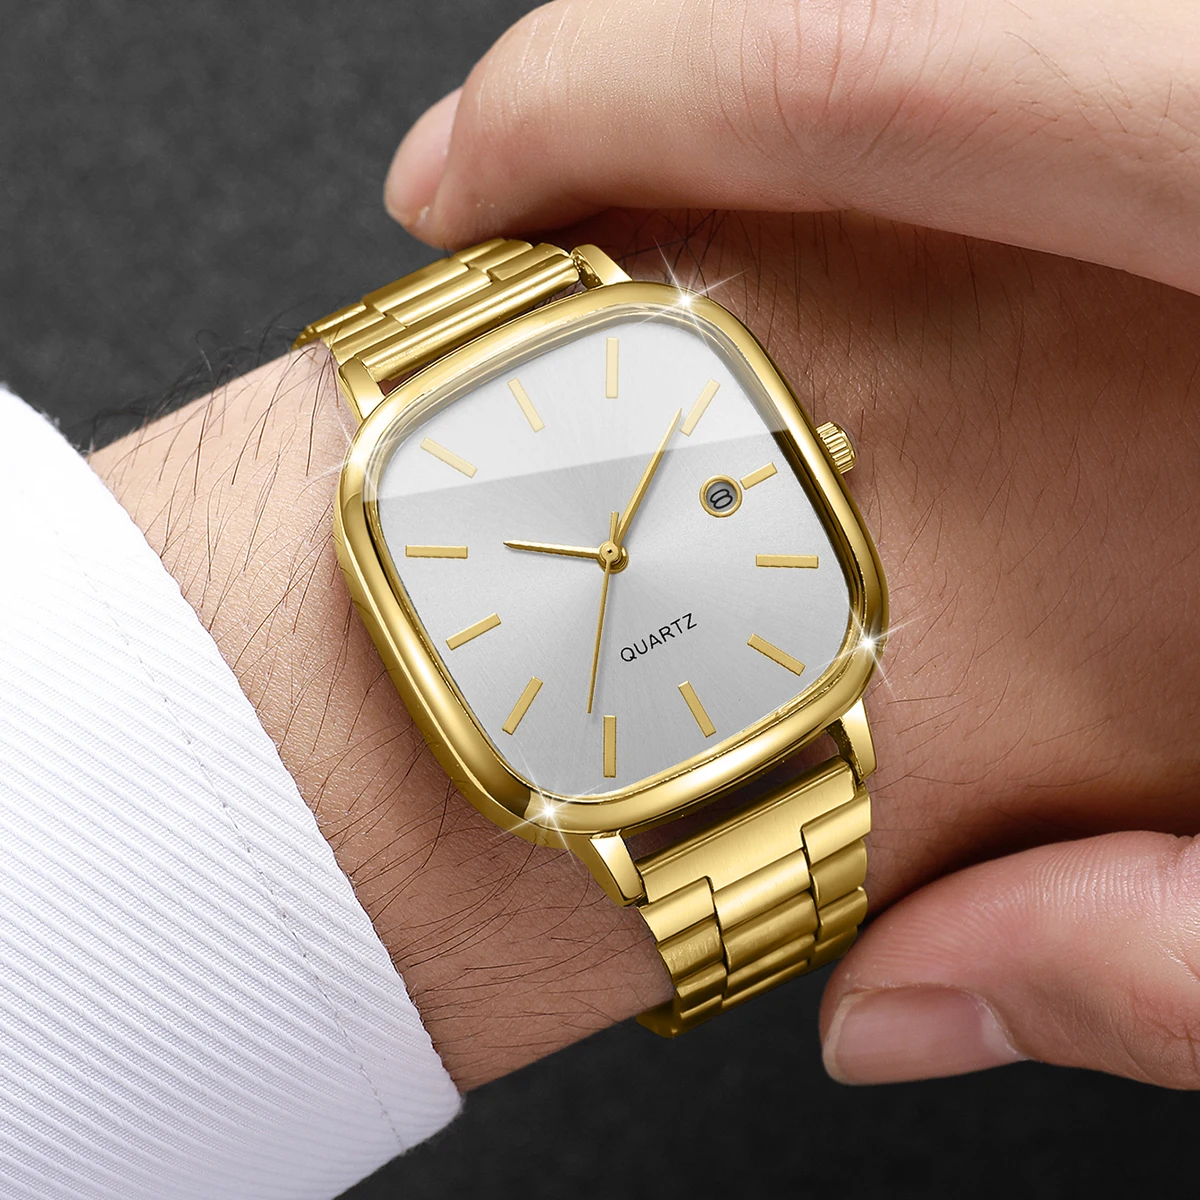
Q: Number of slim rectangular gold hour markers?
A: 12